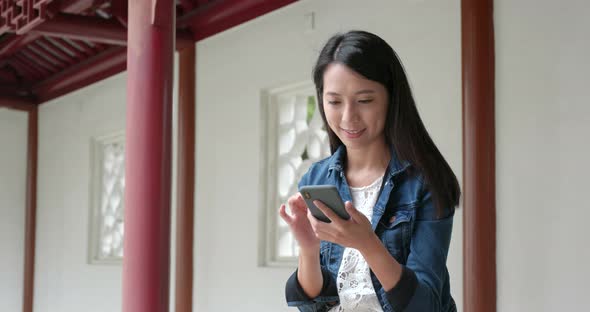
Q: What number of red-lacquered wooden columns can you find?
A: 4